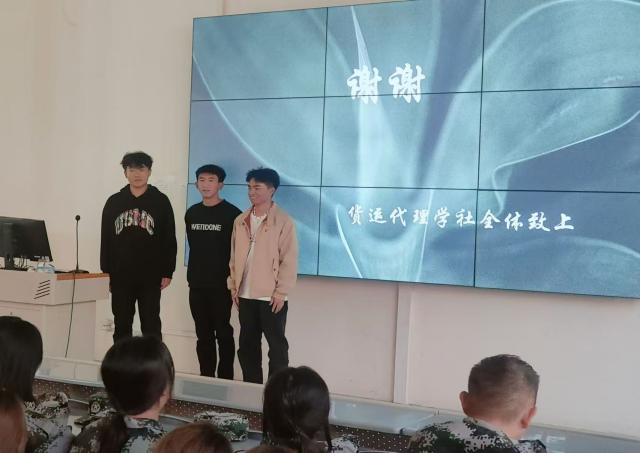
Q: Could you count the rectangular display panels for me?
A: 9